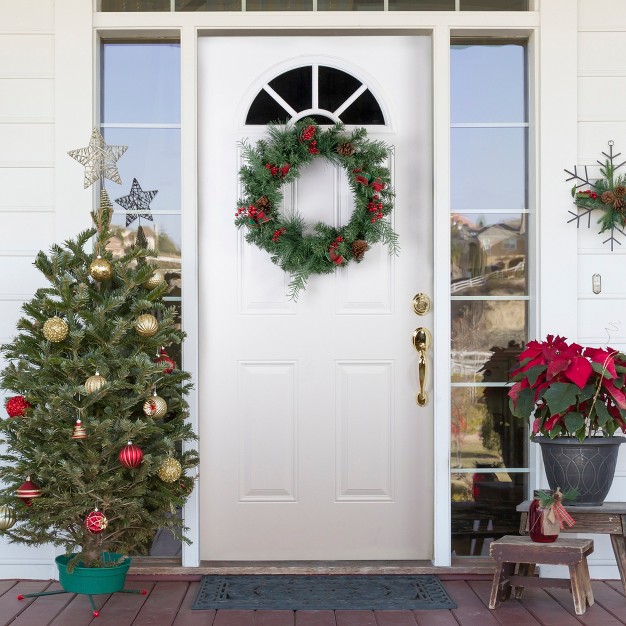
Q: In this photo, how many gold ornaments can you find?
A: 8